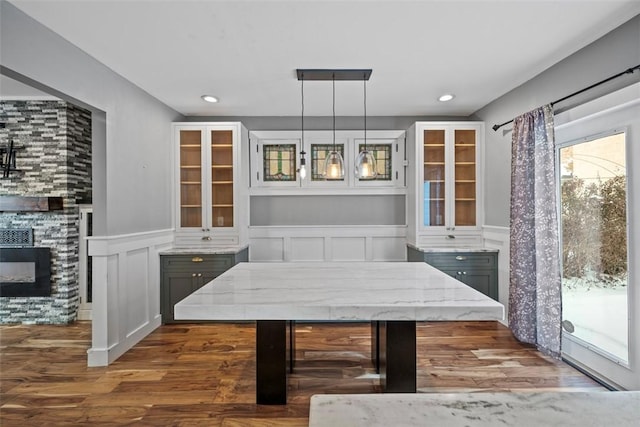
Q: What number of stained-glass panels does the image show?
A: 3